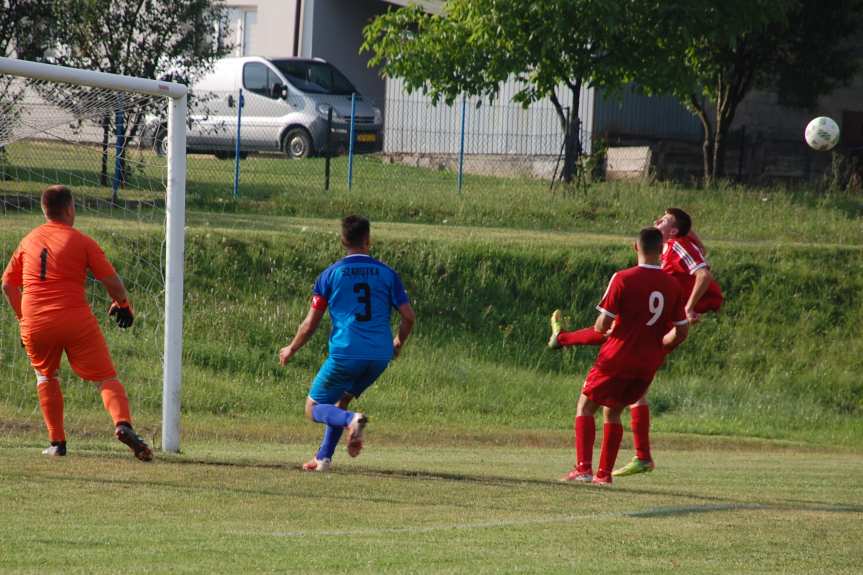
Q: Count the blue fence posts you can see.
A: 4